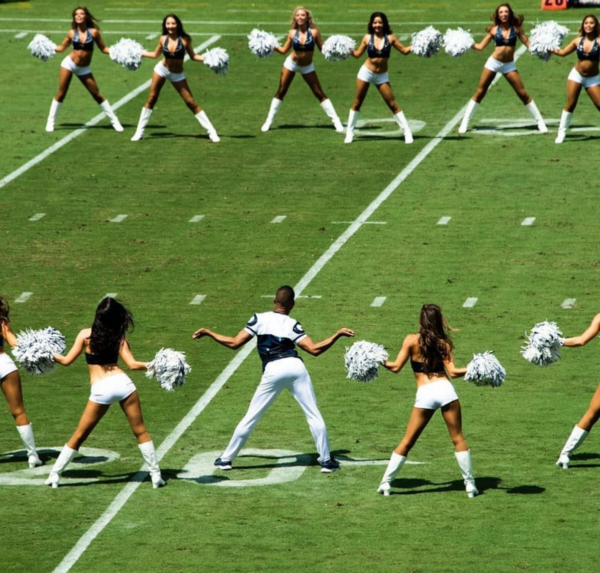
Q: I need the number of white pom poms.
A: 13